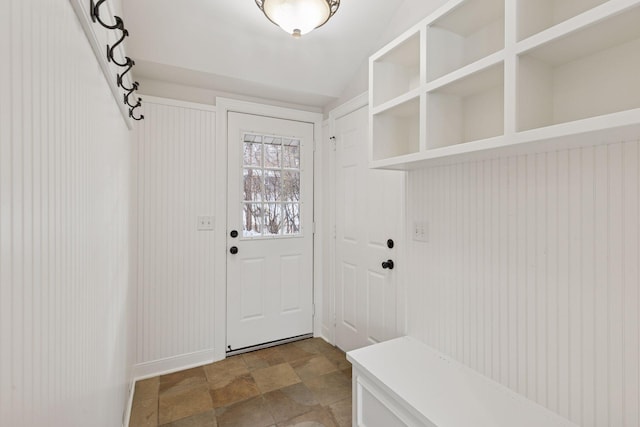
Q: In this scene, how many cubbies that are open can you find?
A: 6